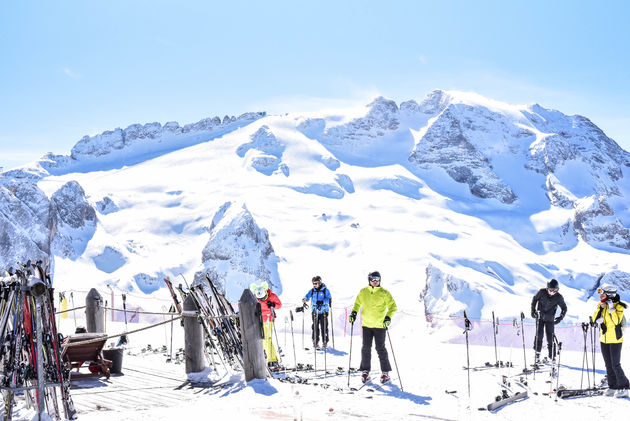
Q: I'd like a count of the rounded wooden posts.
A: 3